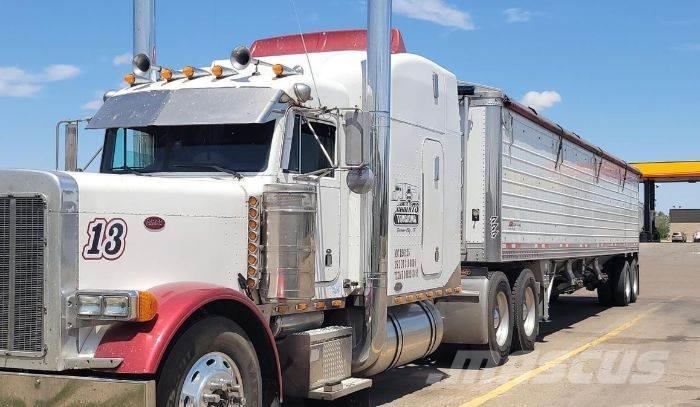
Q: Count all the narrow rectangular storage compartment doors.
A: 1